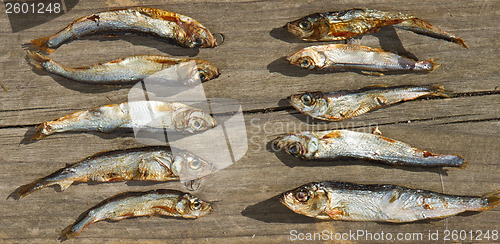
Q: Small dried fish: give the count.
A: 10